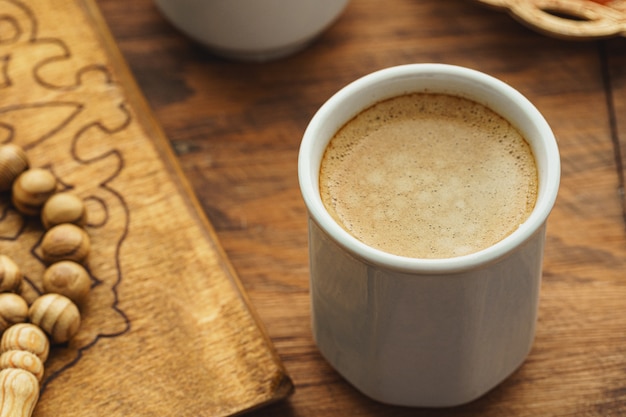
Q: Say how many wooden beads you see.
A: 11